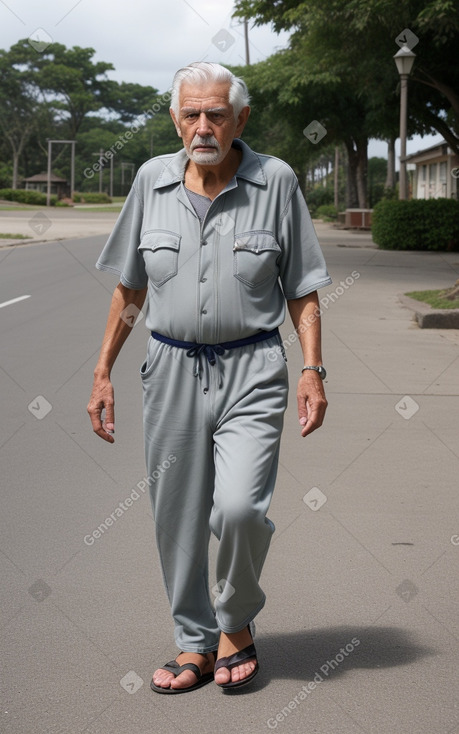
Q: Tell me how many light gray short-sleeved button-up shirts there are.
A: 1